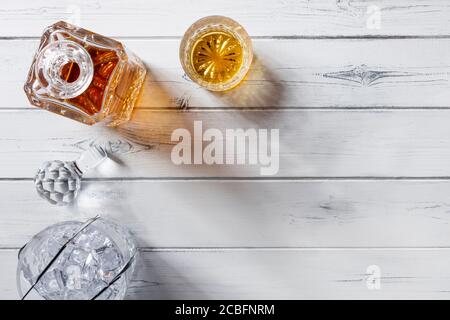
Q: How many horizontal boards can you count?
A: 5